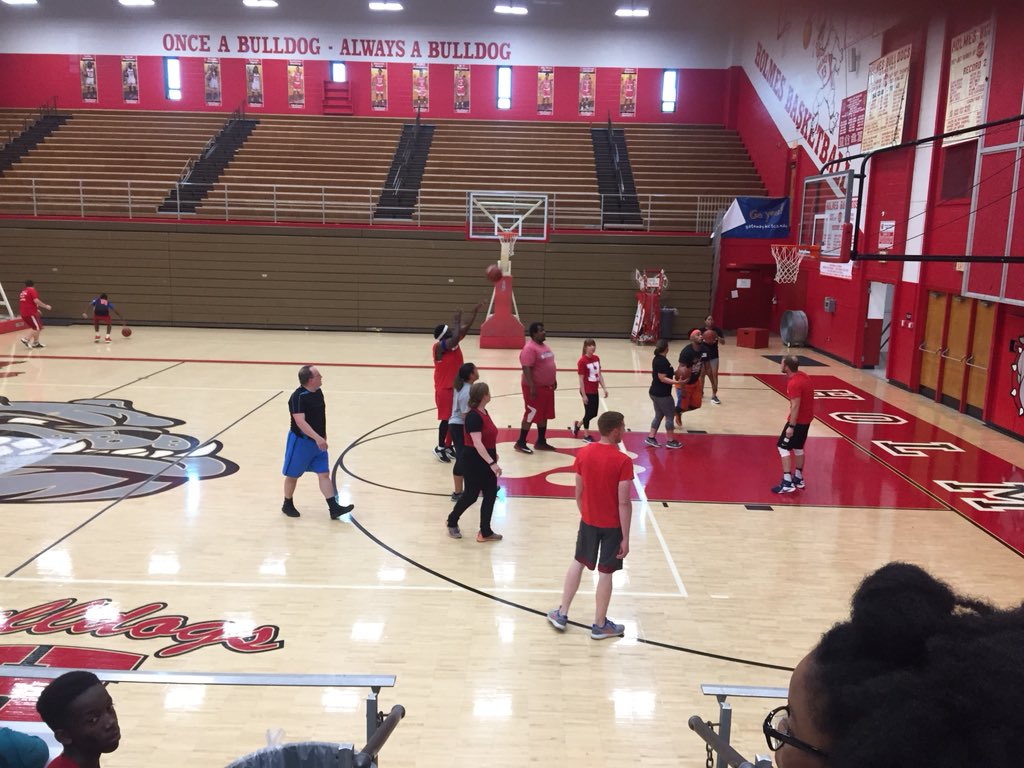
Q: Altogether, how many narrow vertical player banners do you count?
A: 11